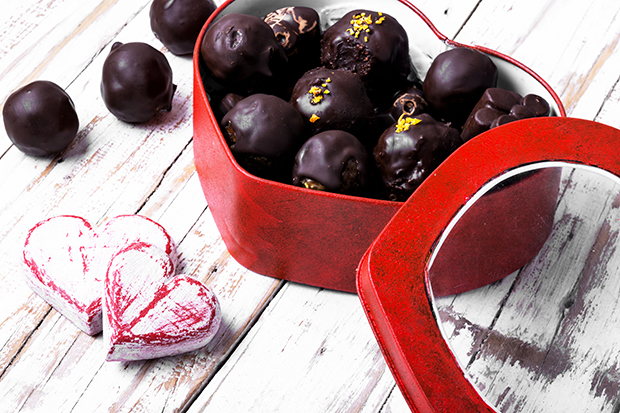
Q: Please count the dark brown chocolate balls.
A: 10